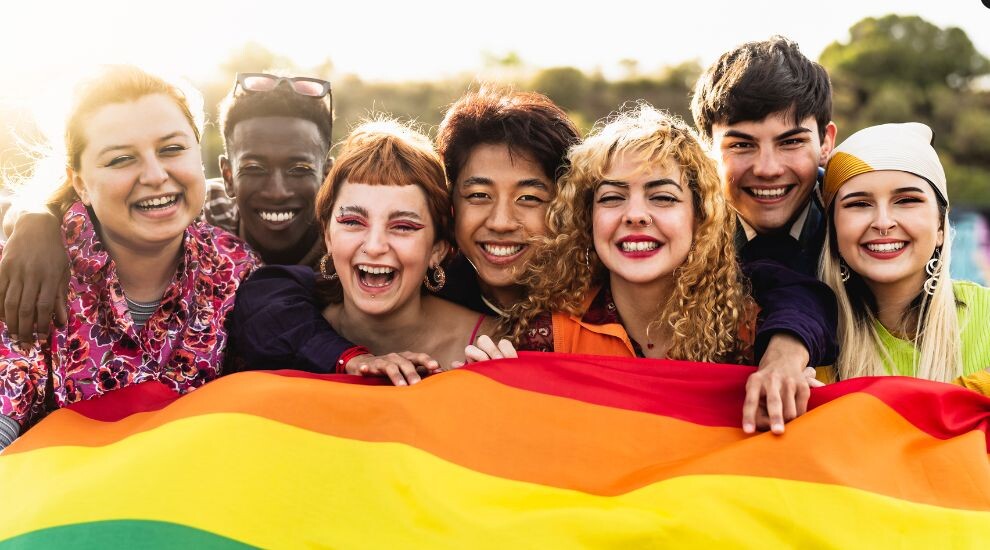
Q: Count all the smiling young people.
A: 7